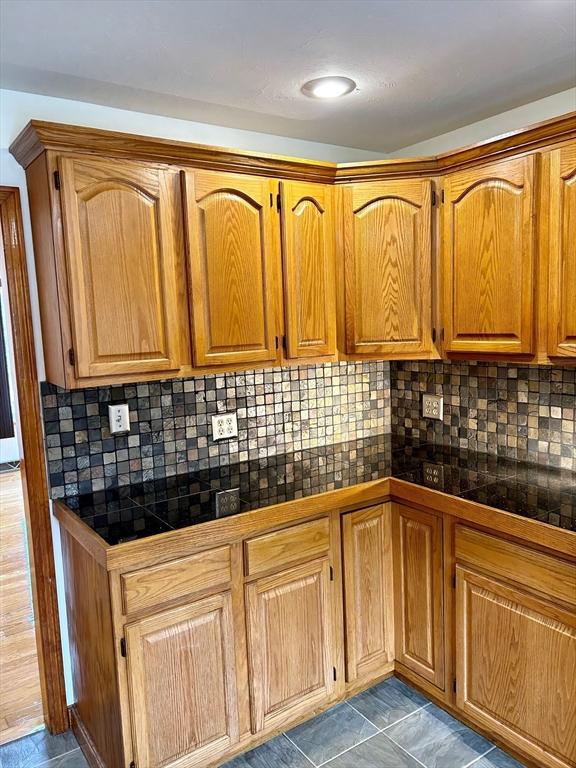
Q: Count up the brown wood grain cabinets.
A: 11